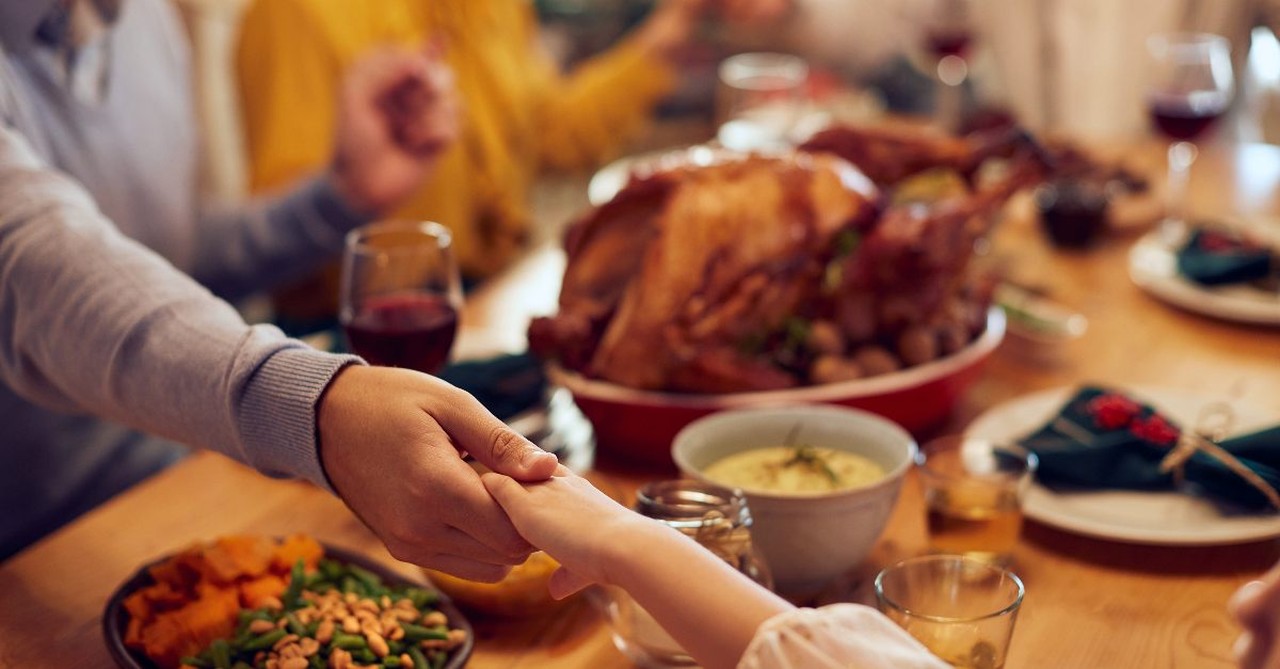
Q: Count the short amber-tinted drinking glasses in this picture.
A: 2